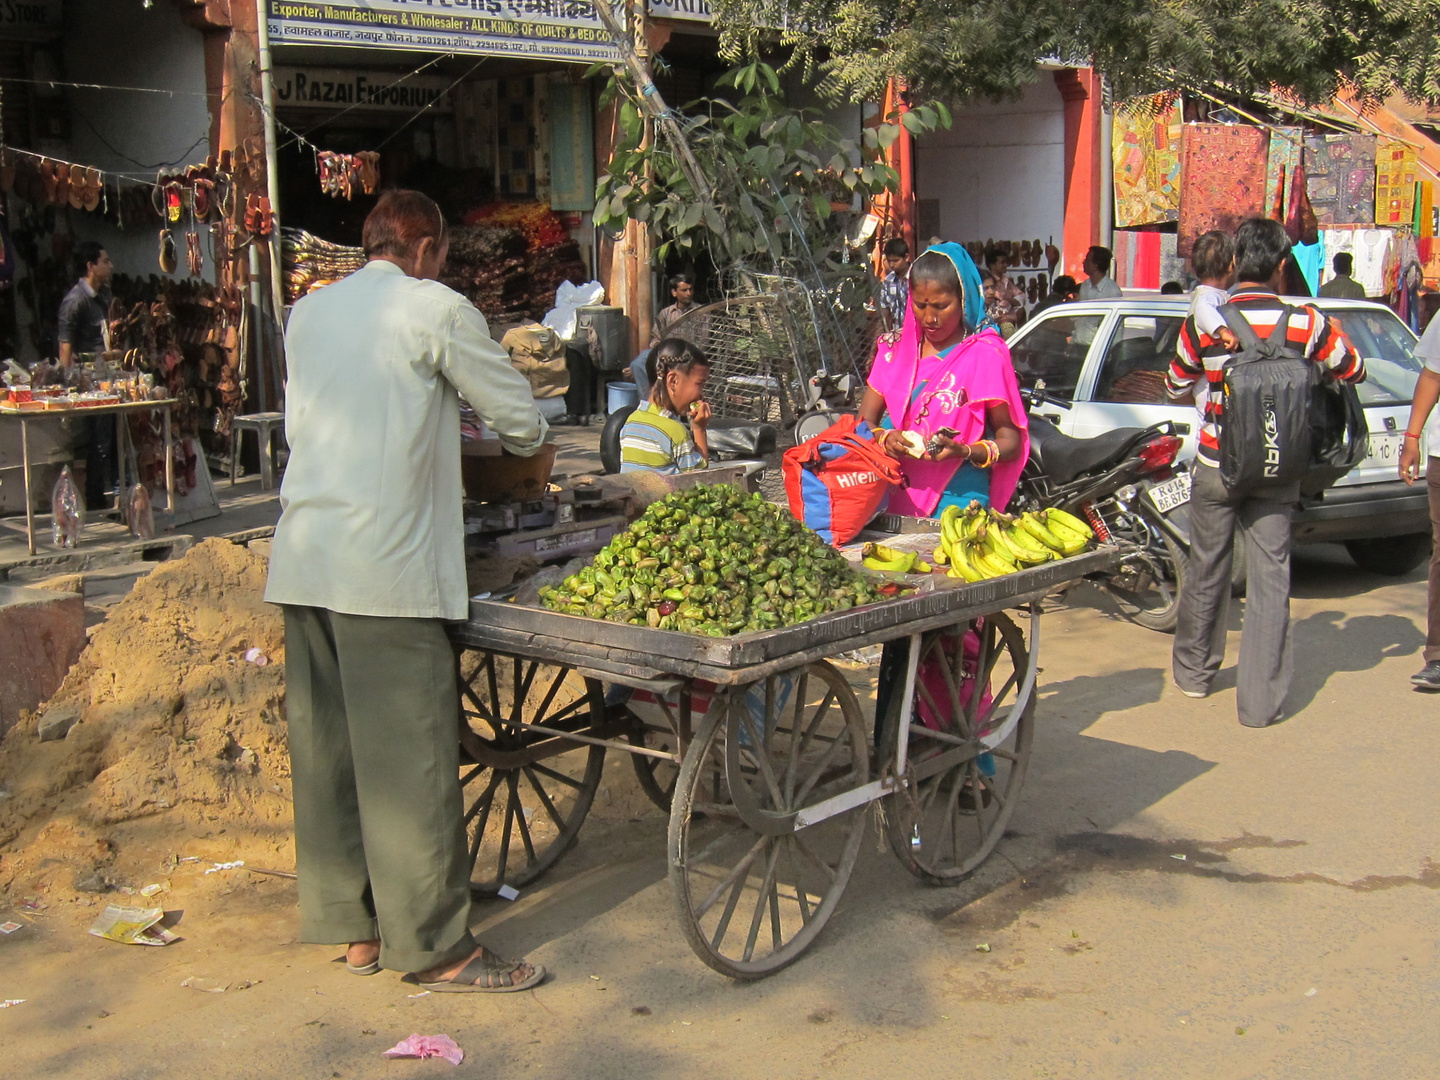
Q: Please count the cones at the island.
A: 0